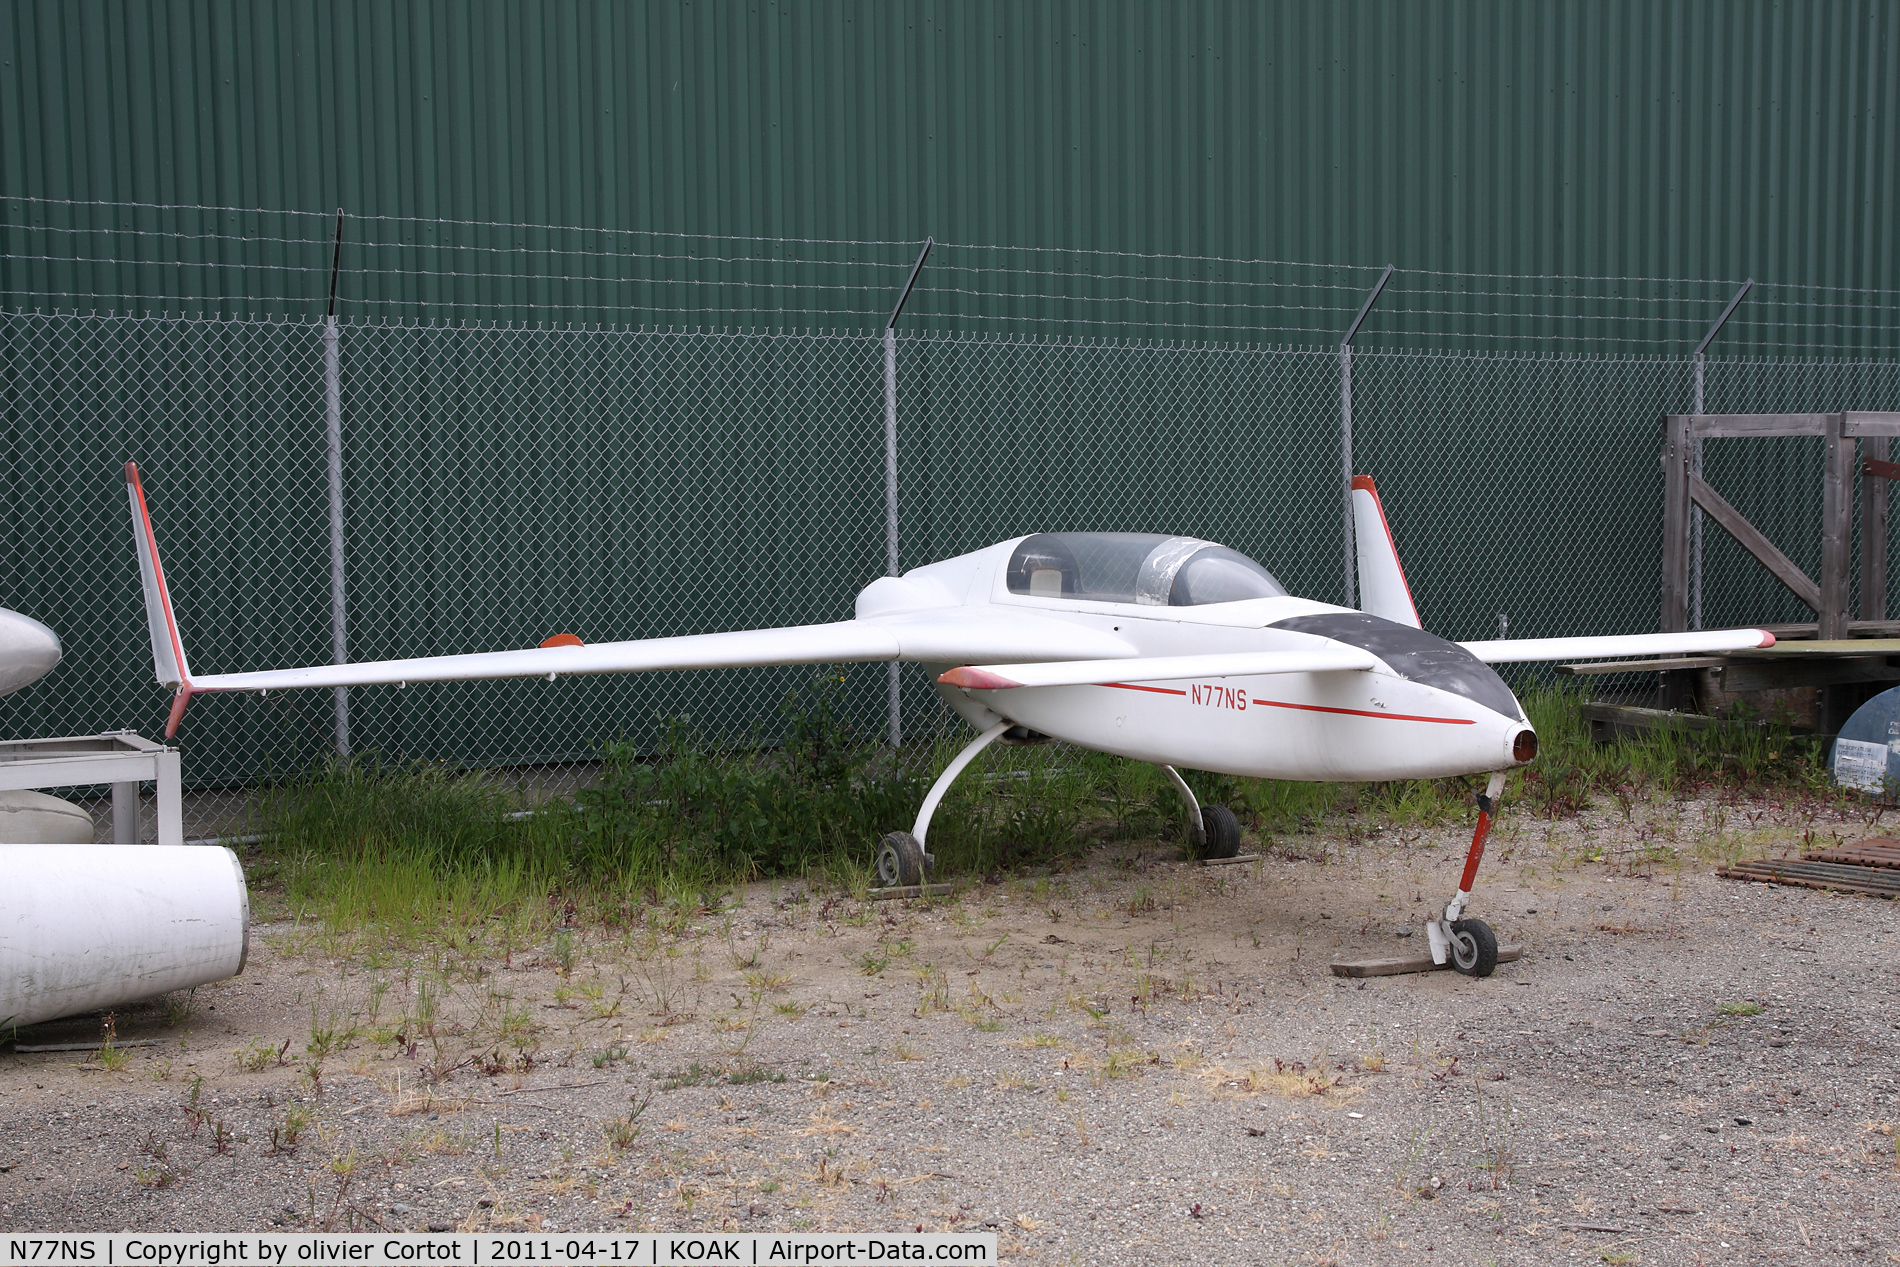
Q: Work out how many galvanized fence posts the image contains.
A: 4